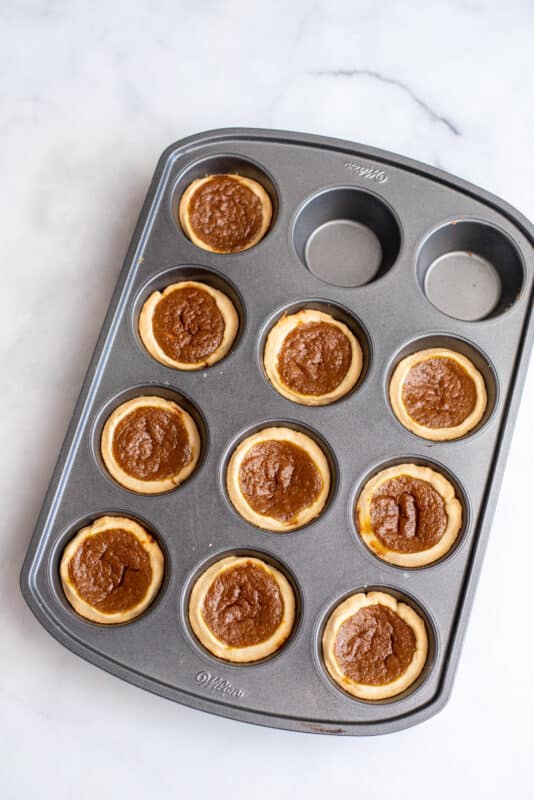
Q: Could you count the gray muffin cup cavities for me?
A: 12